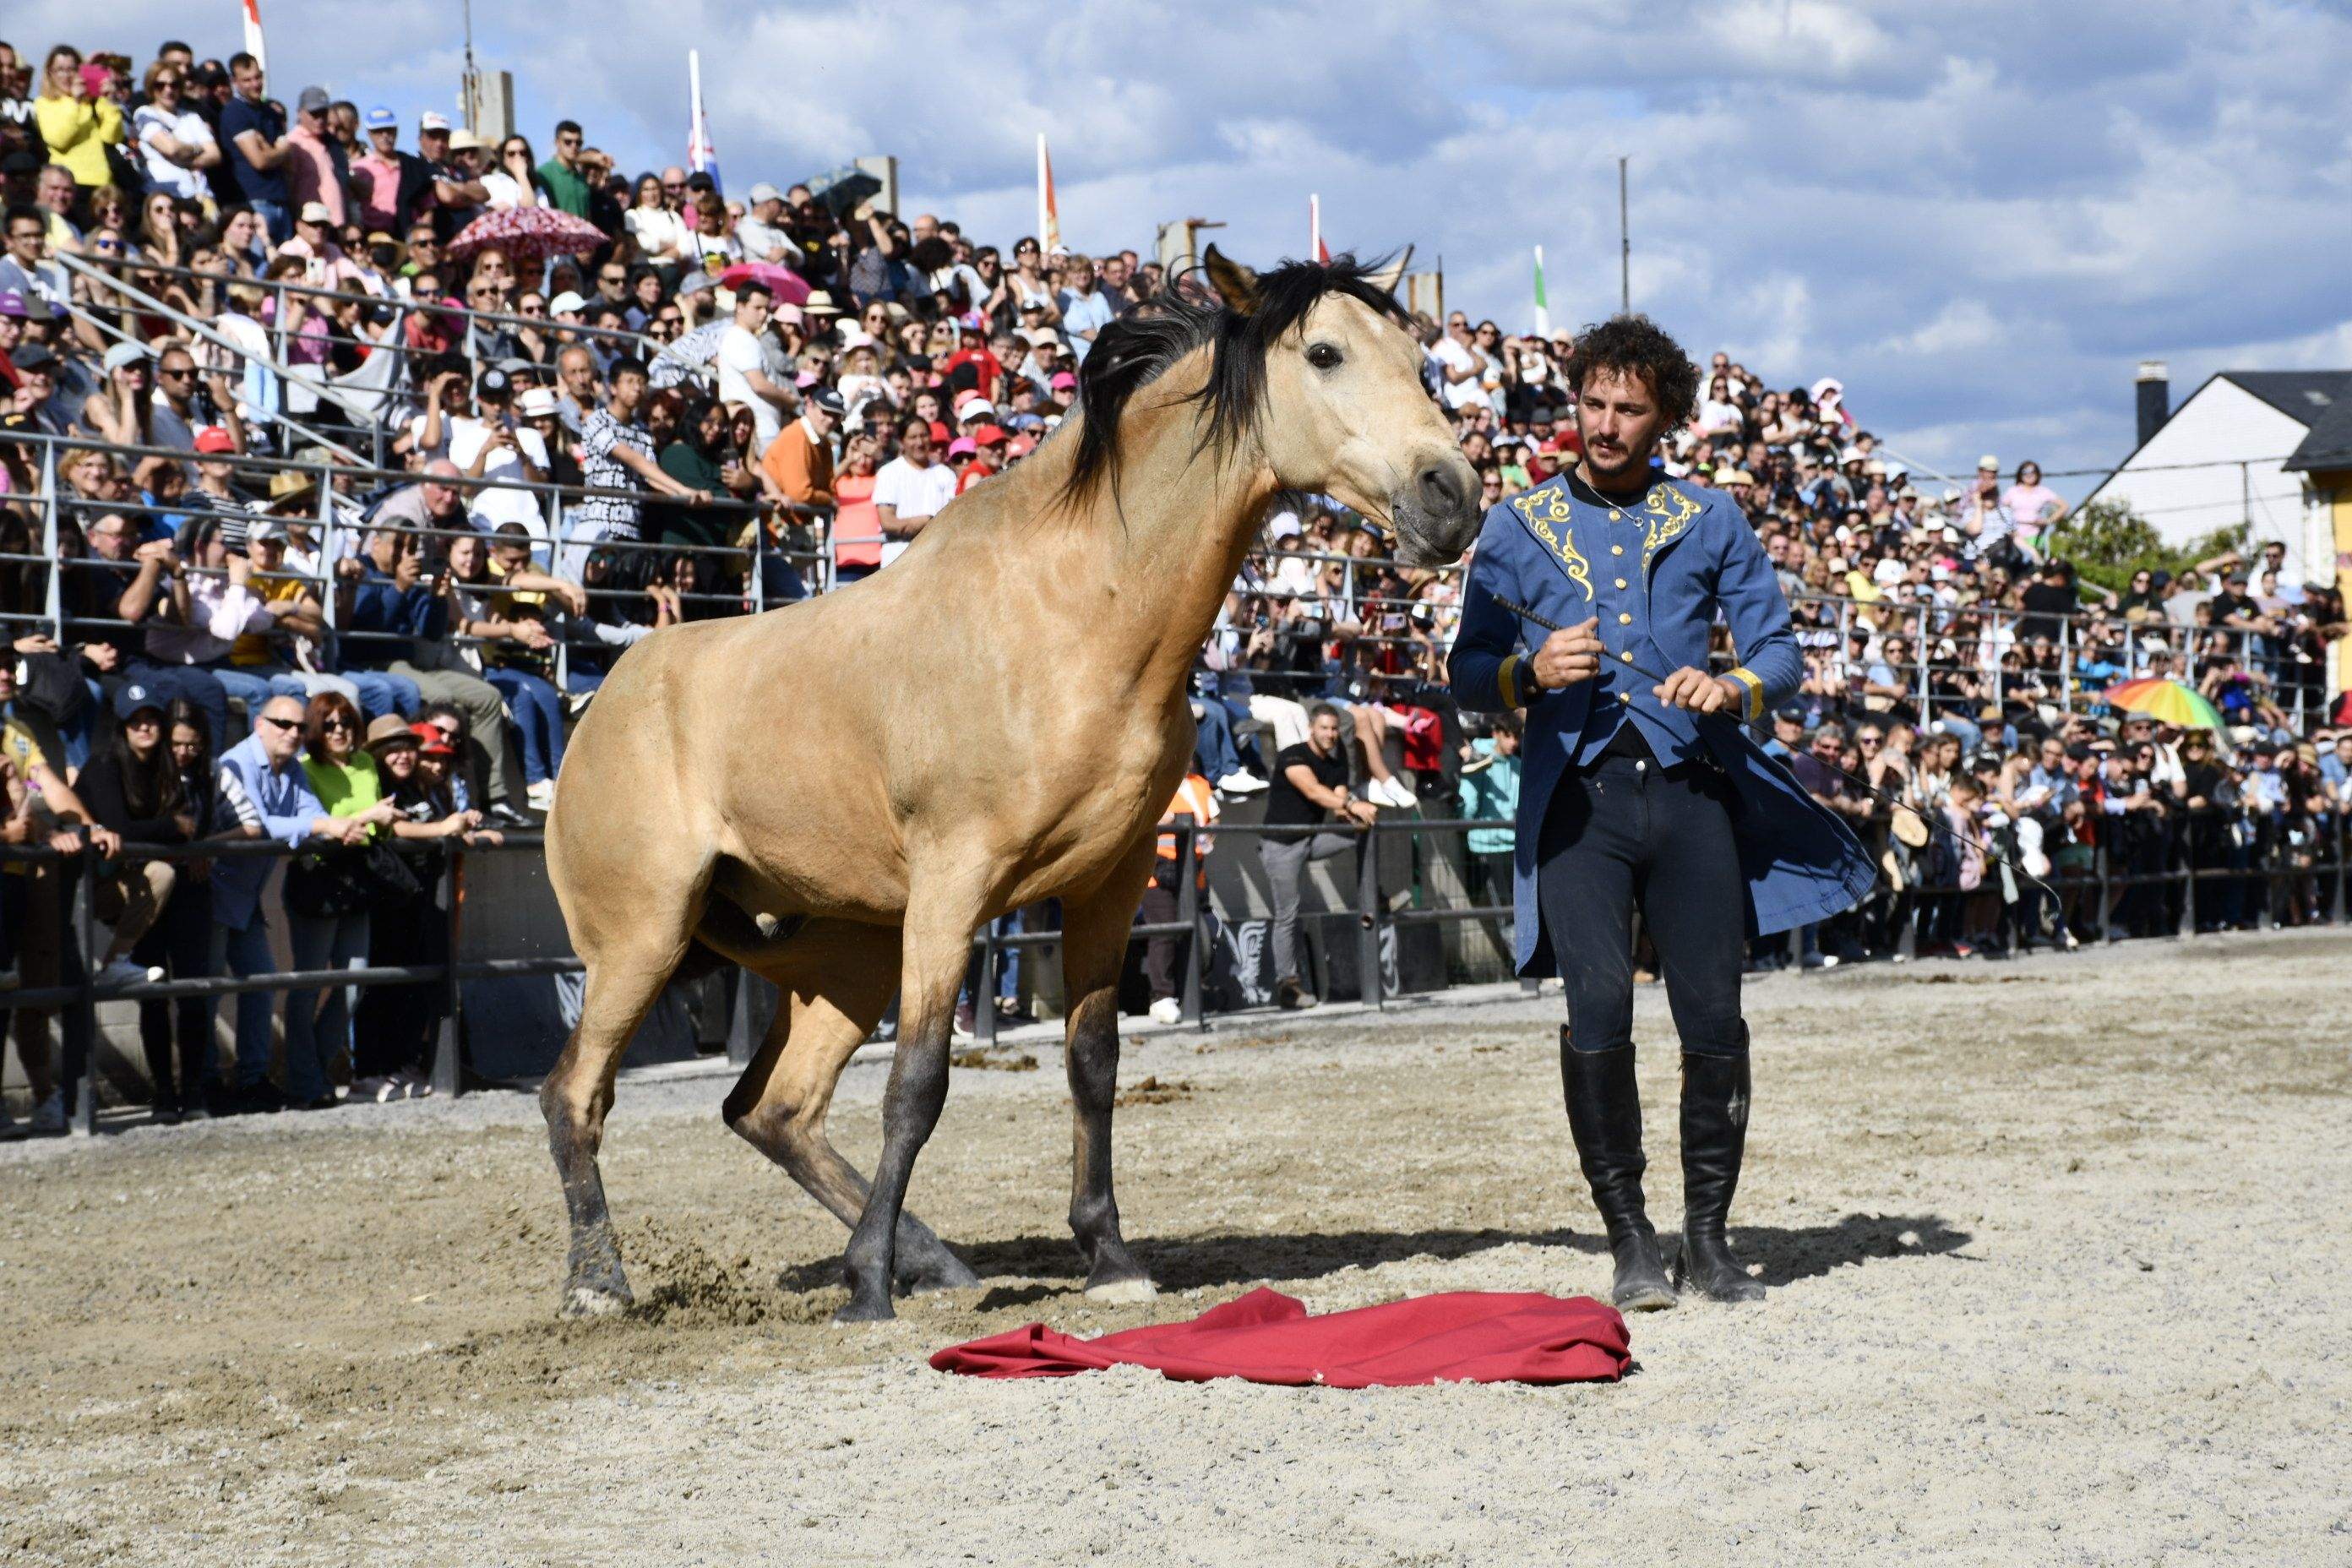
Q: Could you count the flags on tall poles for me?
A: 5